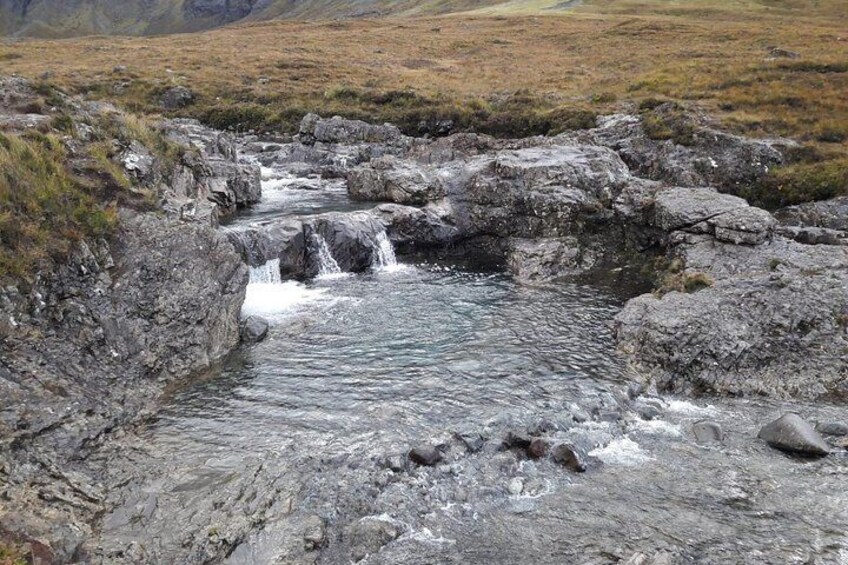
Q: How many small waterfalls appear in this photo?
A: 3